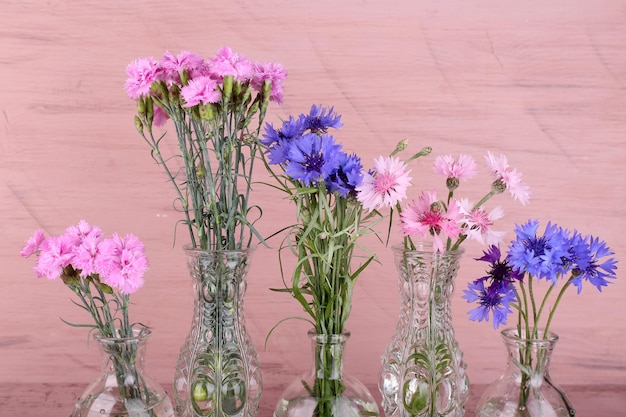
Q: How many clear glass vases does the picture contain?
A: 5